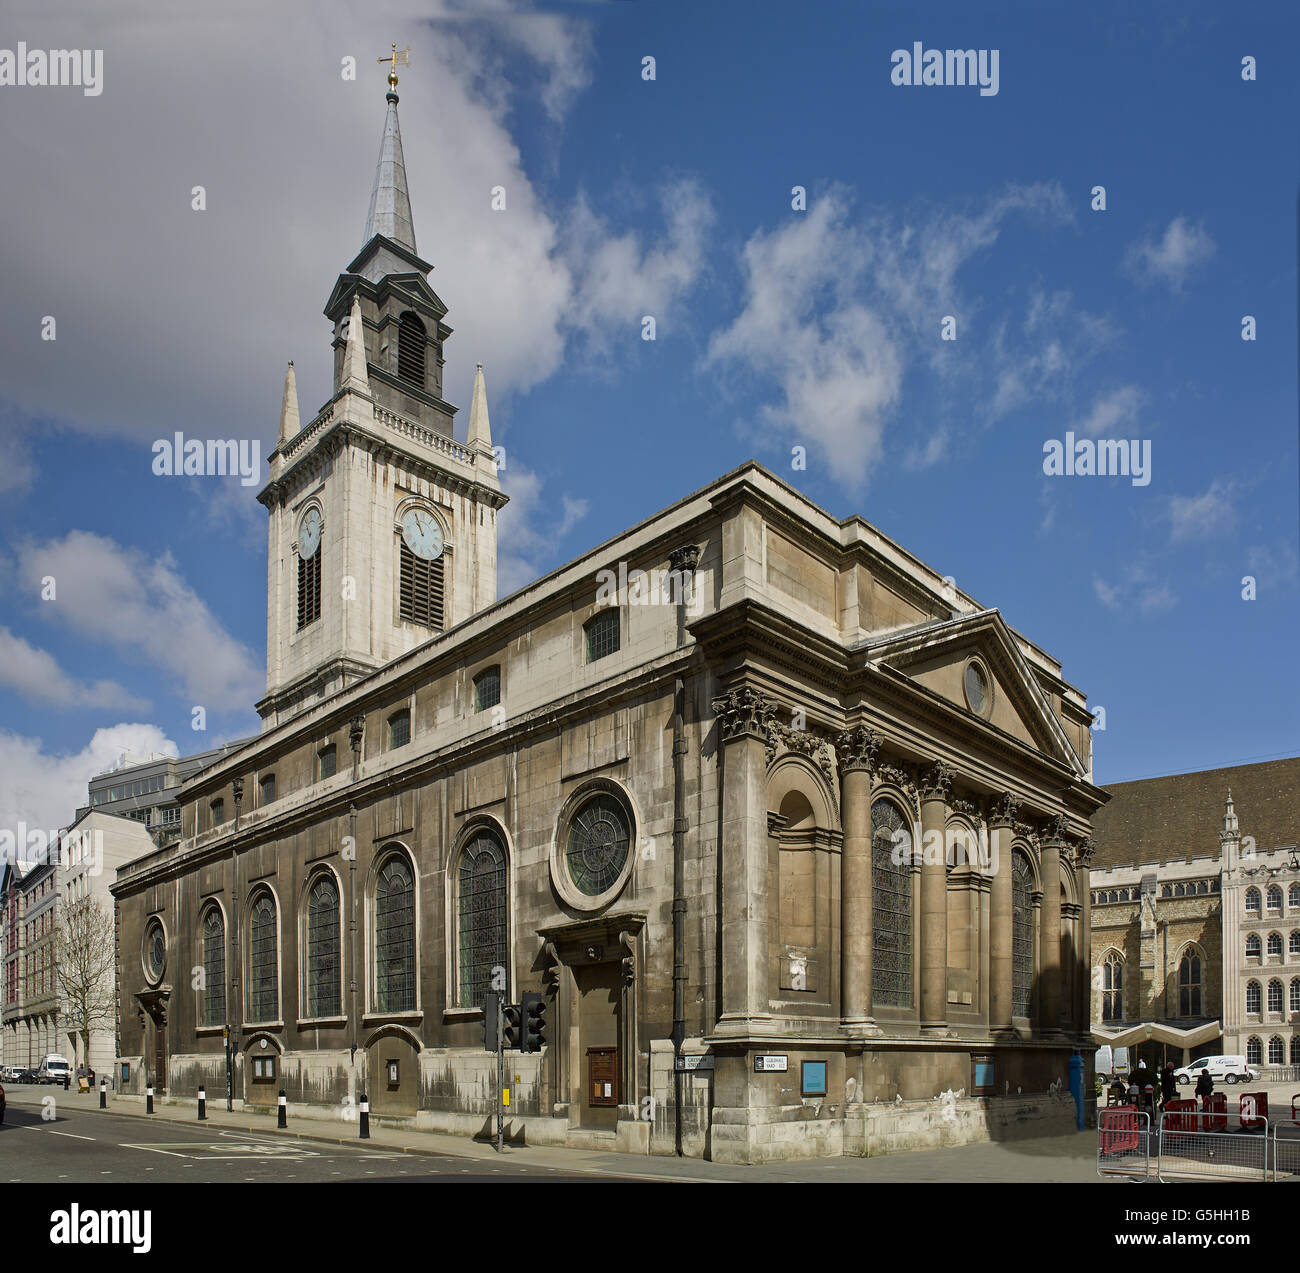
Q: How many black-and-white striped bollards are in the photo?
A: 5